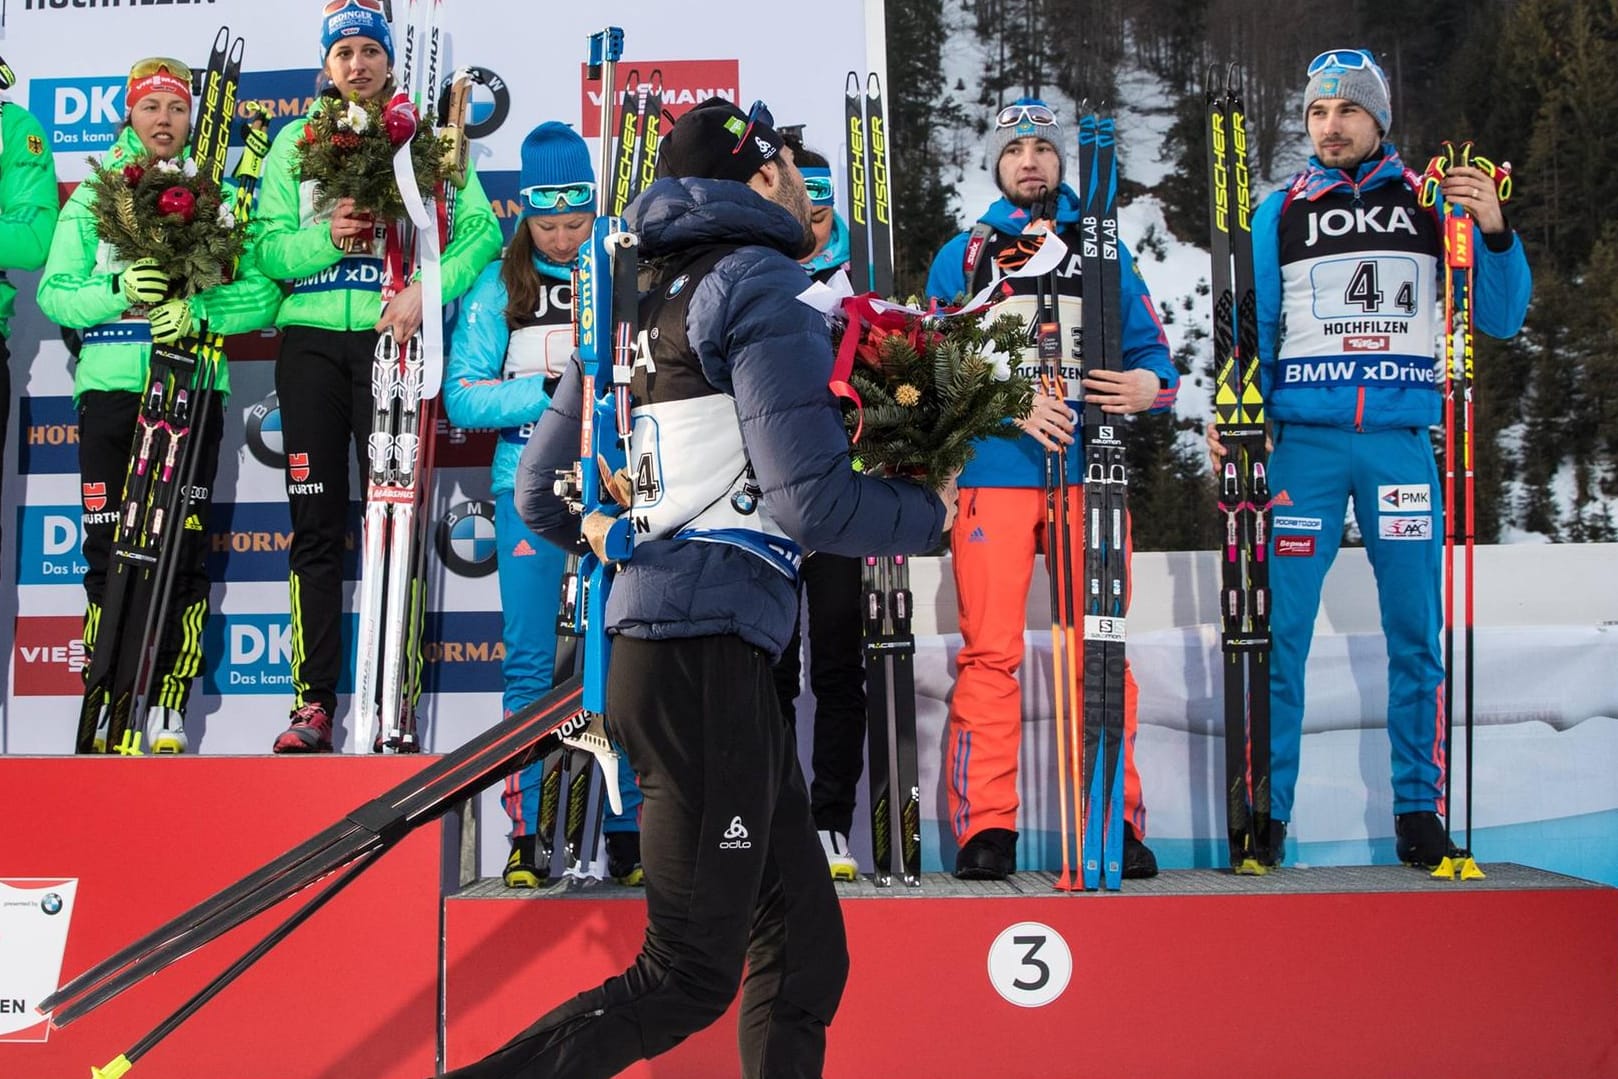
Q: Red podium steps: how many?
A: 2